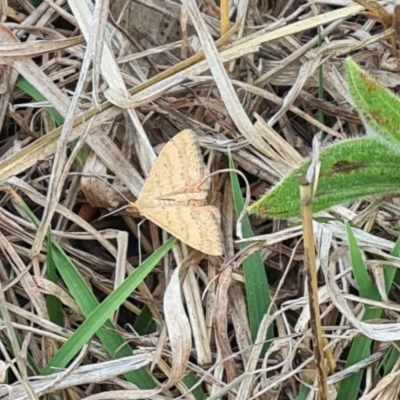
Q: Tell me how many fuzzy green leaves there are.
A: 2